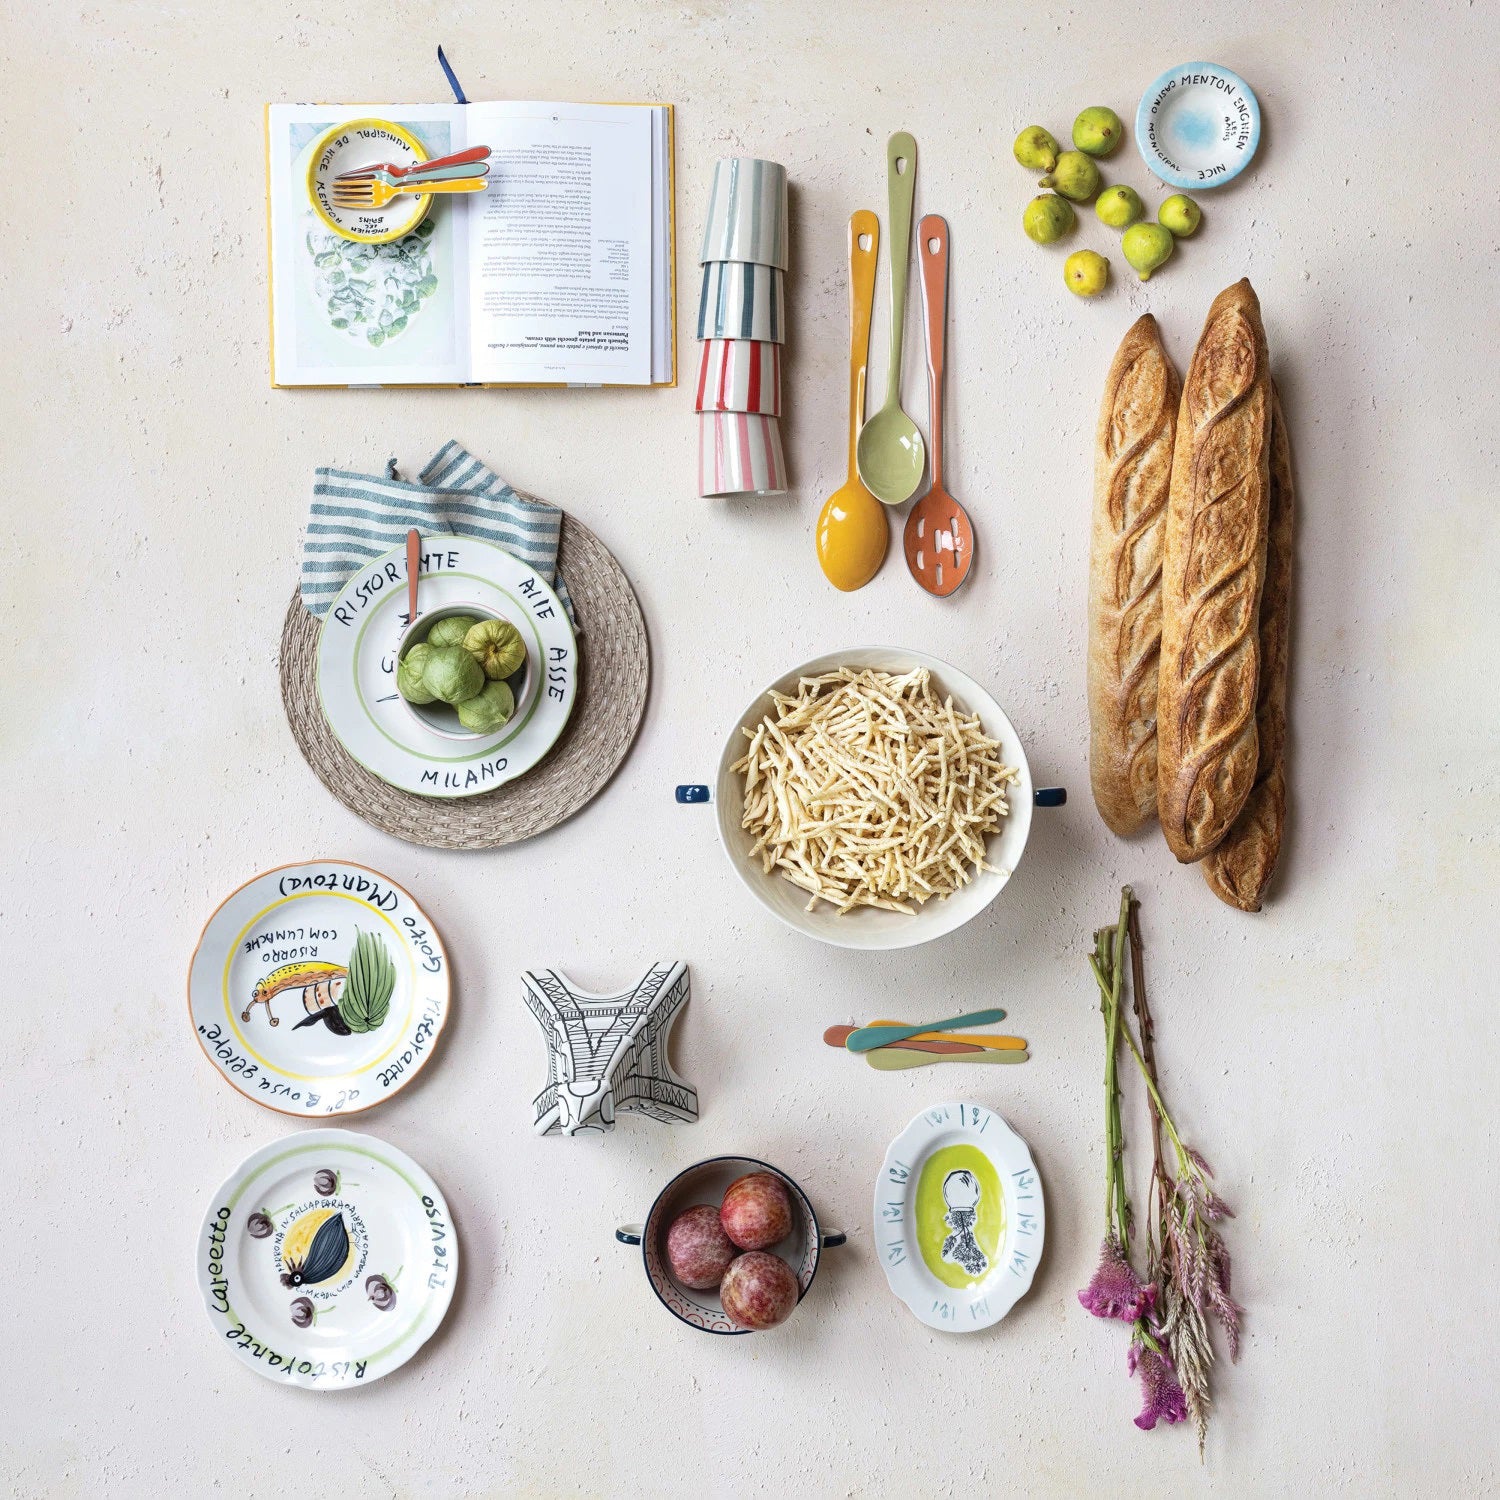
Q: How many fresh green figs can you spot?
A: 8